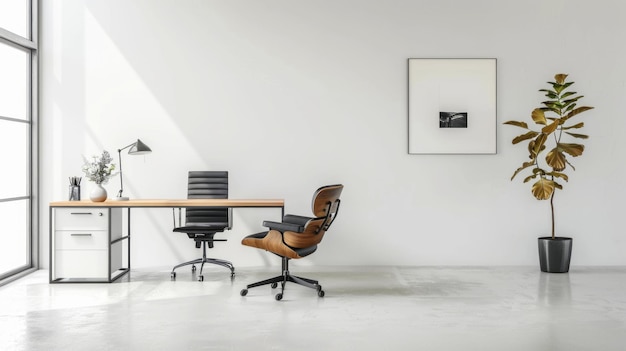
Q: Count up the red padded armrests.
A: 0